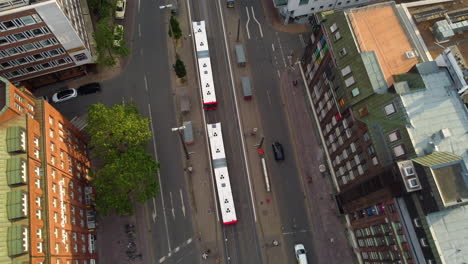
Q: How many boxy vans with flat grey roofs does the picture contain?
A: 0